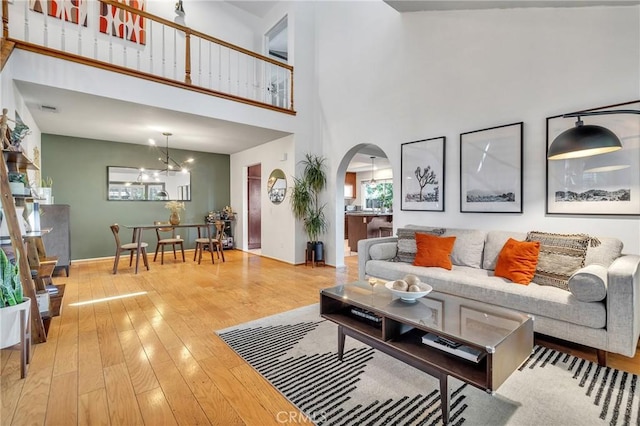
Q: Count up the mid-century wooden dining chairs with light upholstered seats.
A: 3